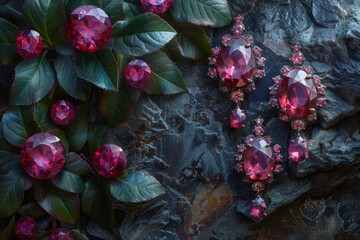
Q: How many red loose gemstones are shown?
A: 9